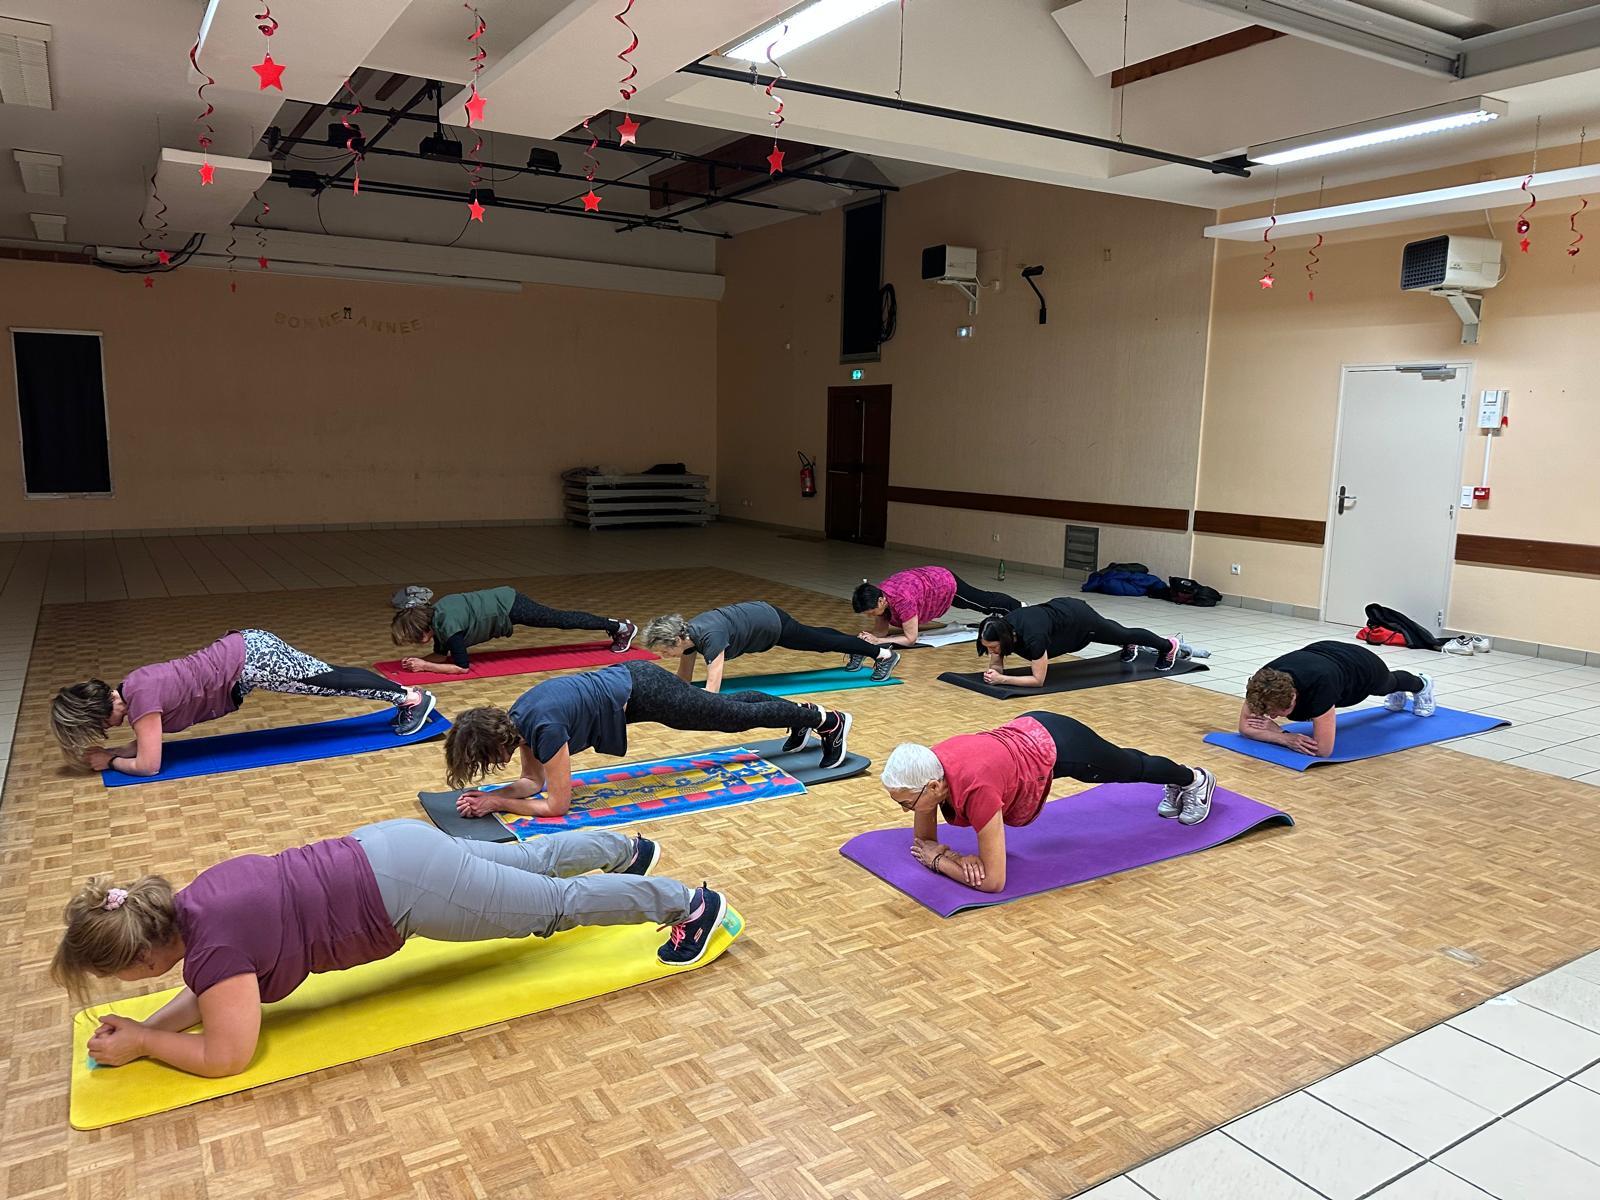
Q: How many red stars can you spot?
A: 15